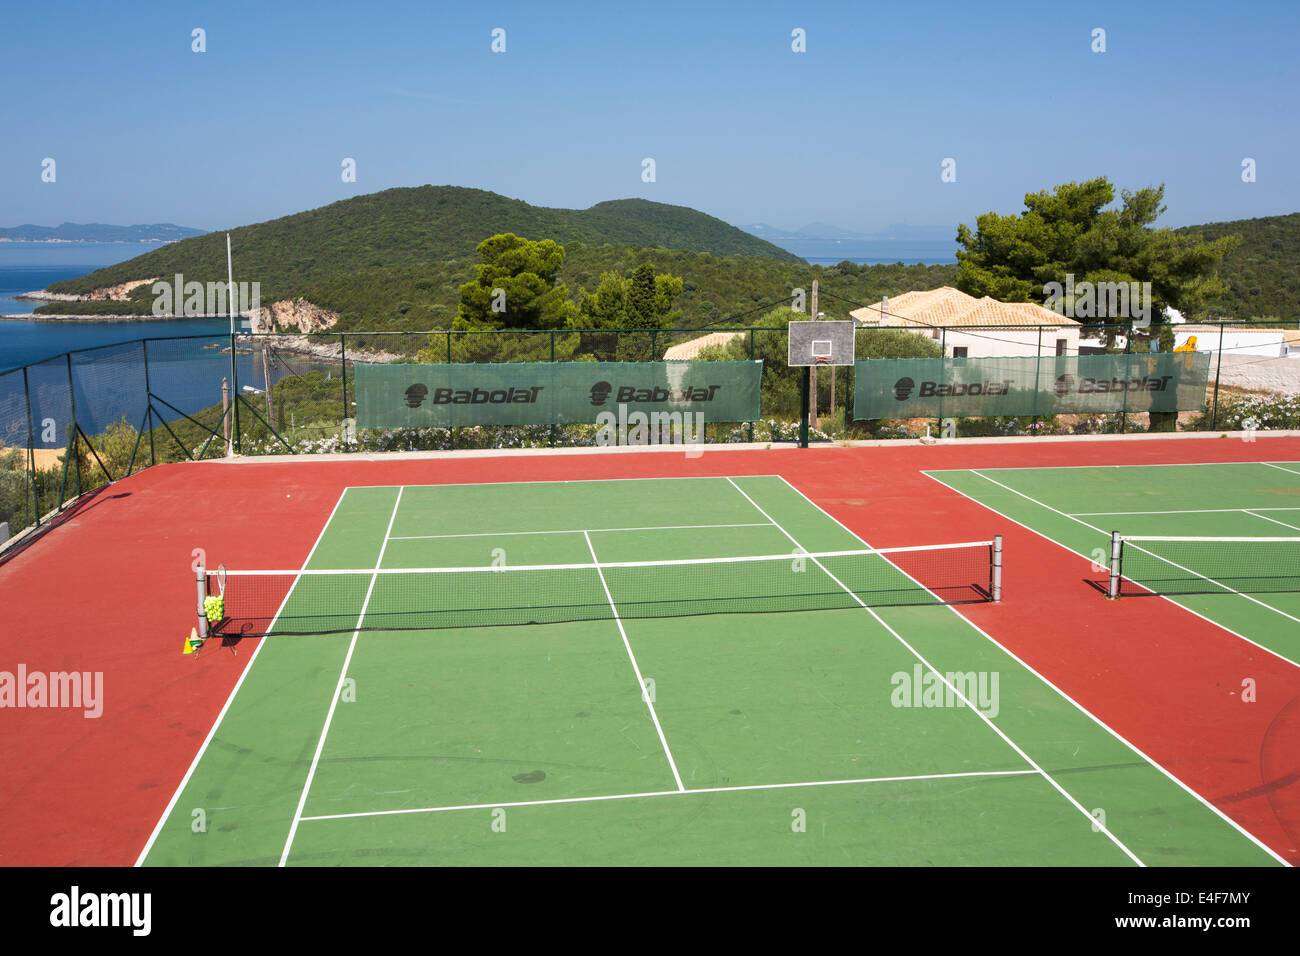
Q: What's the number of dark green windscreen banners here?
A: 2